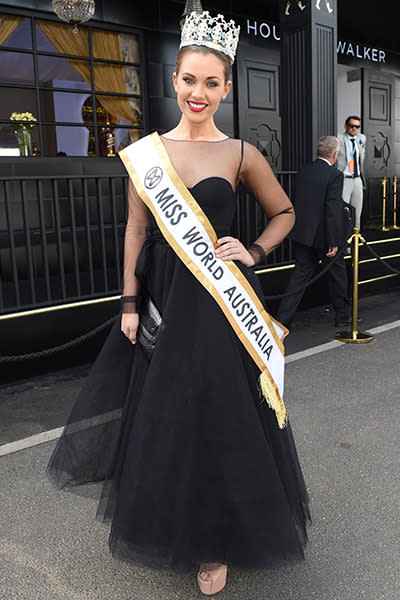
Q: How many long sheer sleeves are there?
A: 2